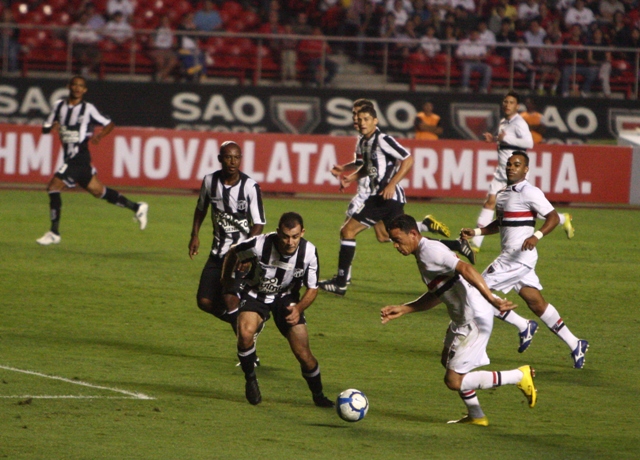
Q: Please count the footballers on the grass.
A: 8